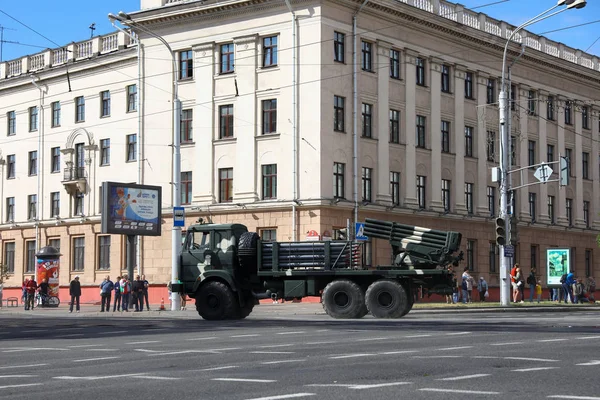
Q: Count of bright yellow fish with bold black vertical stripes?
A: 0